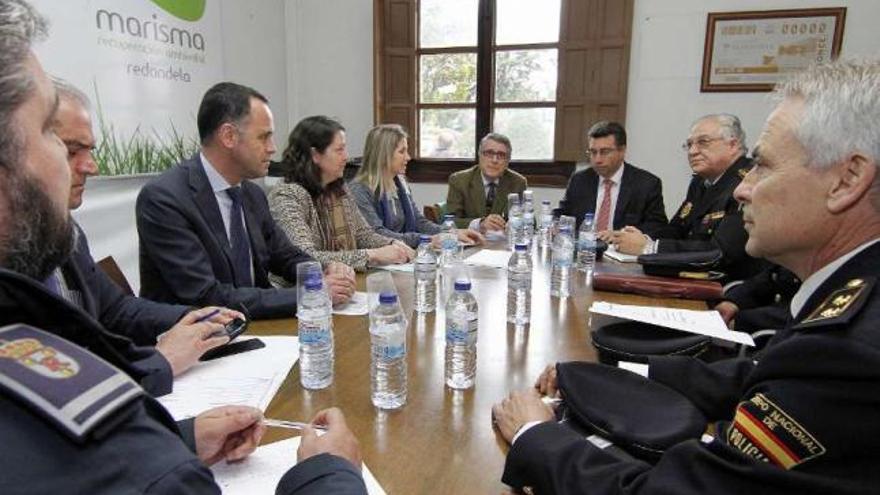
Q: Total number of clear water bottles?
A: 11